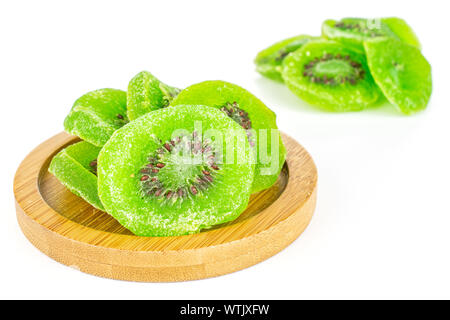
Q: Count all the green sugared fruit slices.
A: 9